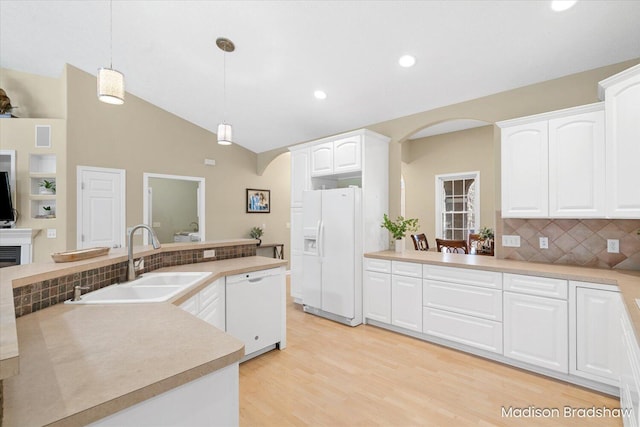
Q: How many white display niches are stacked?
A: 3